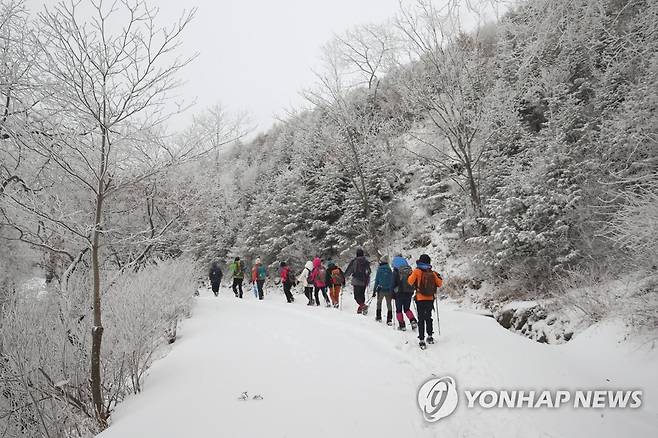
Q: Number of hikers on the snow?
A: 11